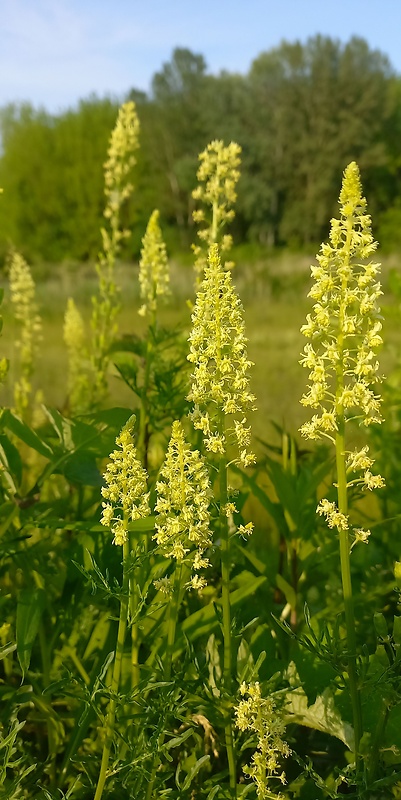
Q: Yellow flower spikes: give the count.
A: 10